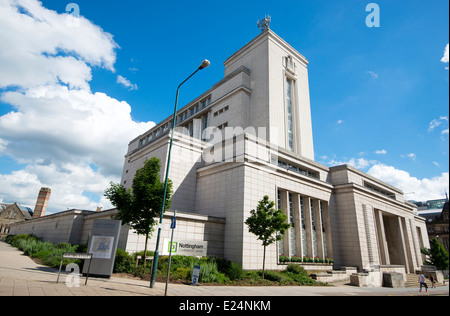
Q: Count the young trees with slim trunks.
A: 2